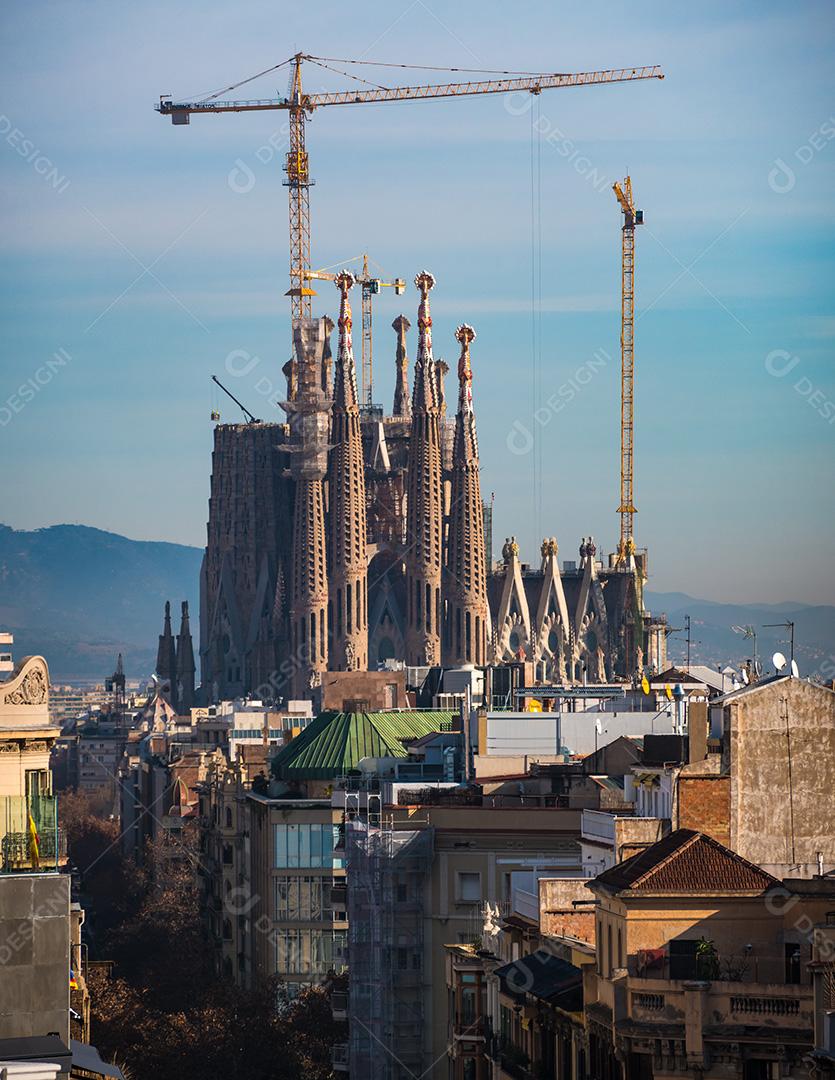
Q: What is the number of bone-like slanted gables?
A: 3